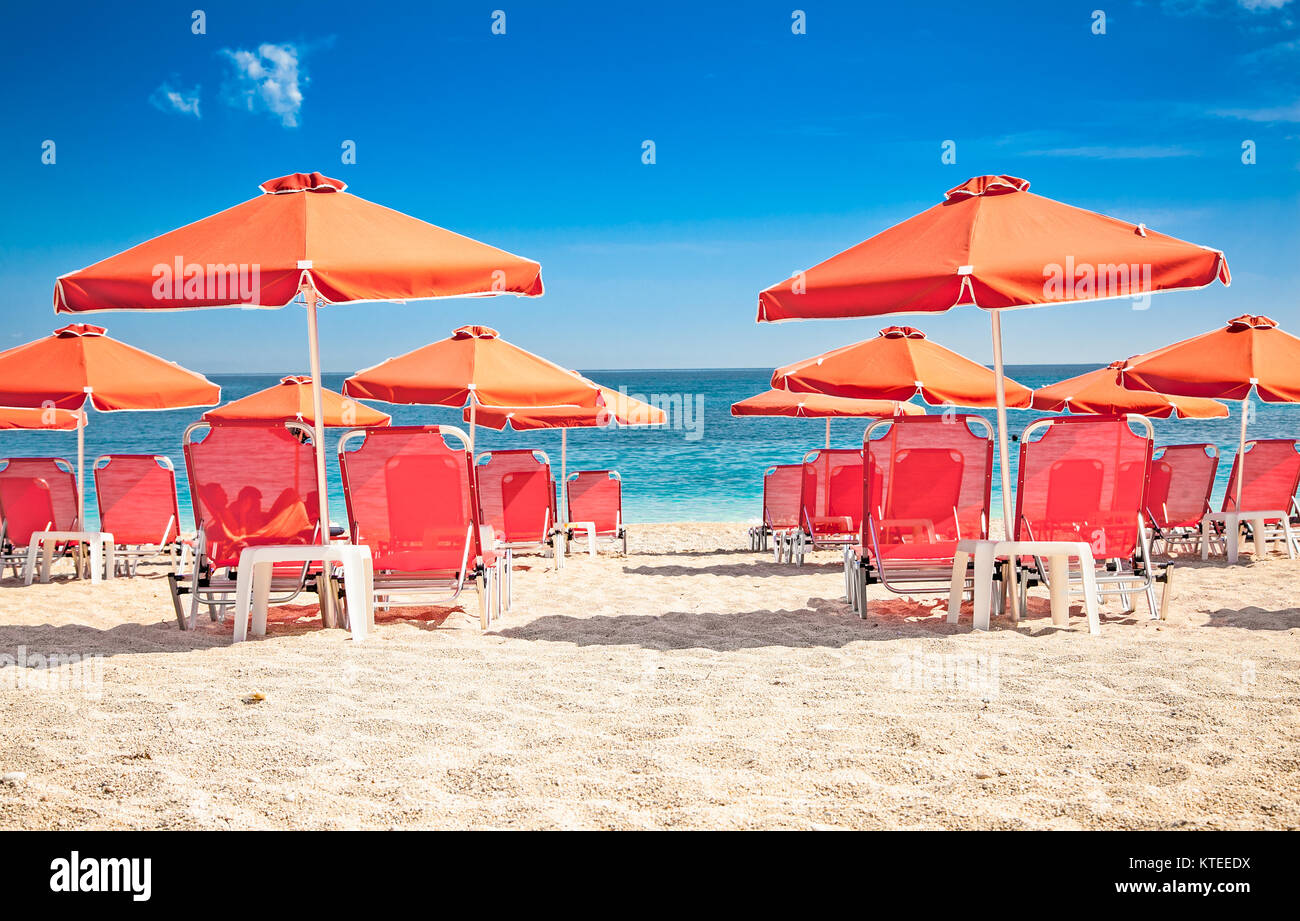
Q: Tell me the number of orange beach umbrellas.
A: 11